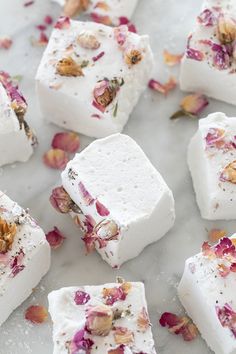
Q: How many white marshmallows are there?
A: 9